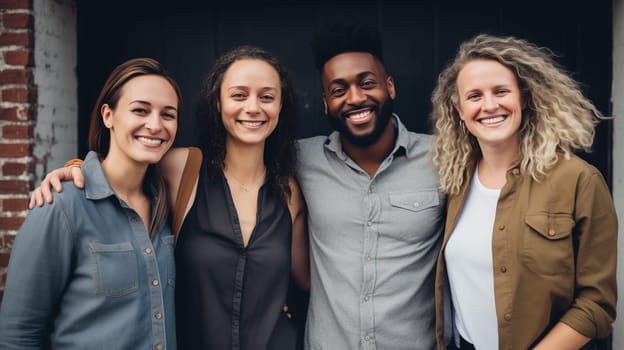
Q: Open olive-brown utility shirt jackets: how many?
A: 1